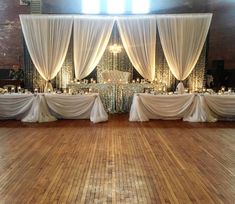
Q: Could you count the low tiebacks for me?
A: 4